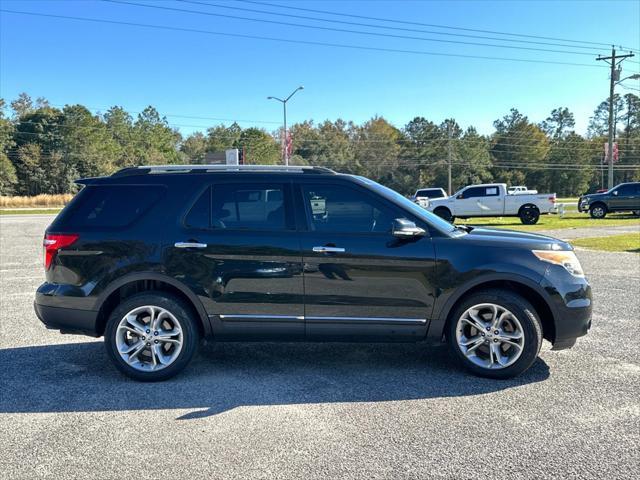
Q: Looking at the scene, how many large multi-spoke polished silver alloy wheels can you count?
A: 2